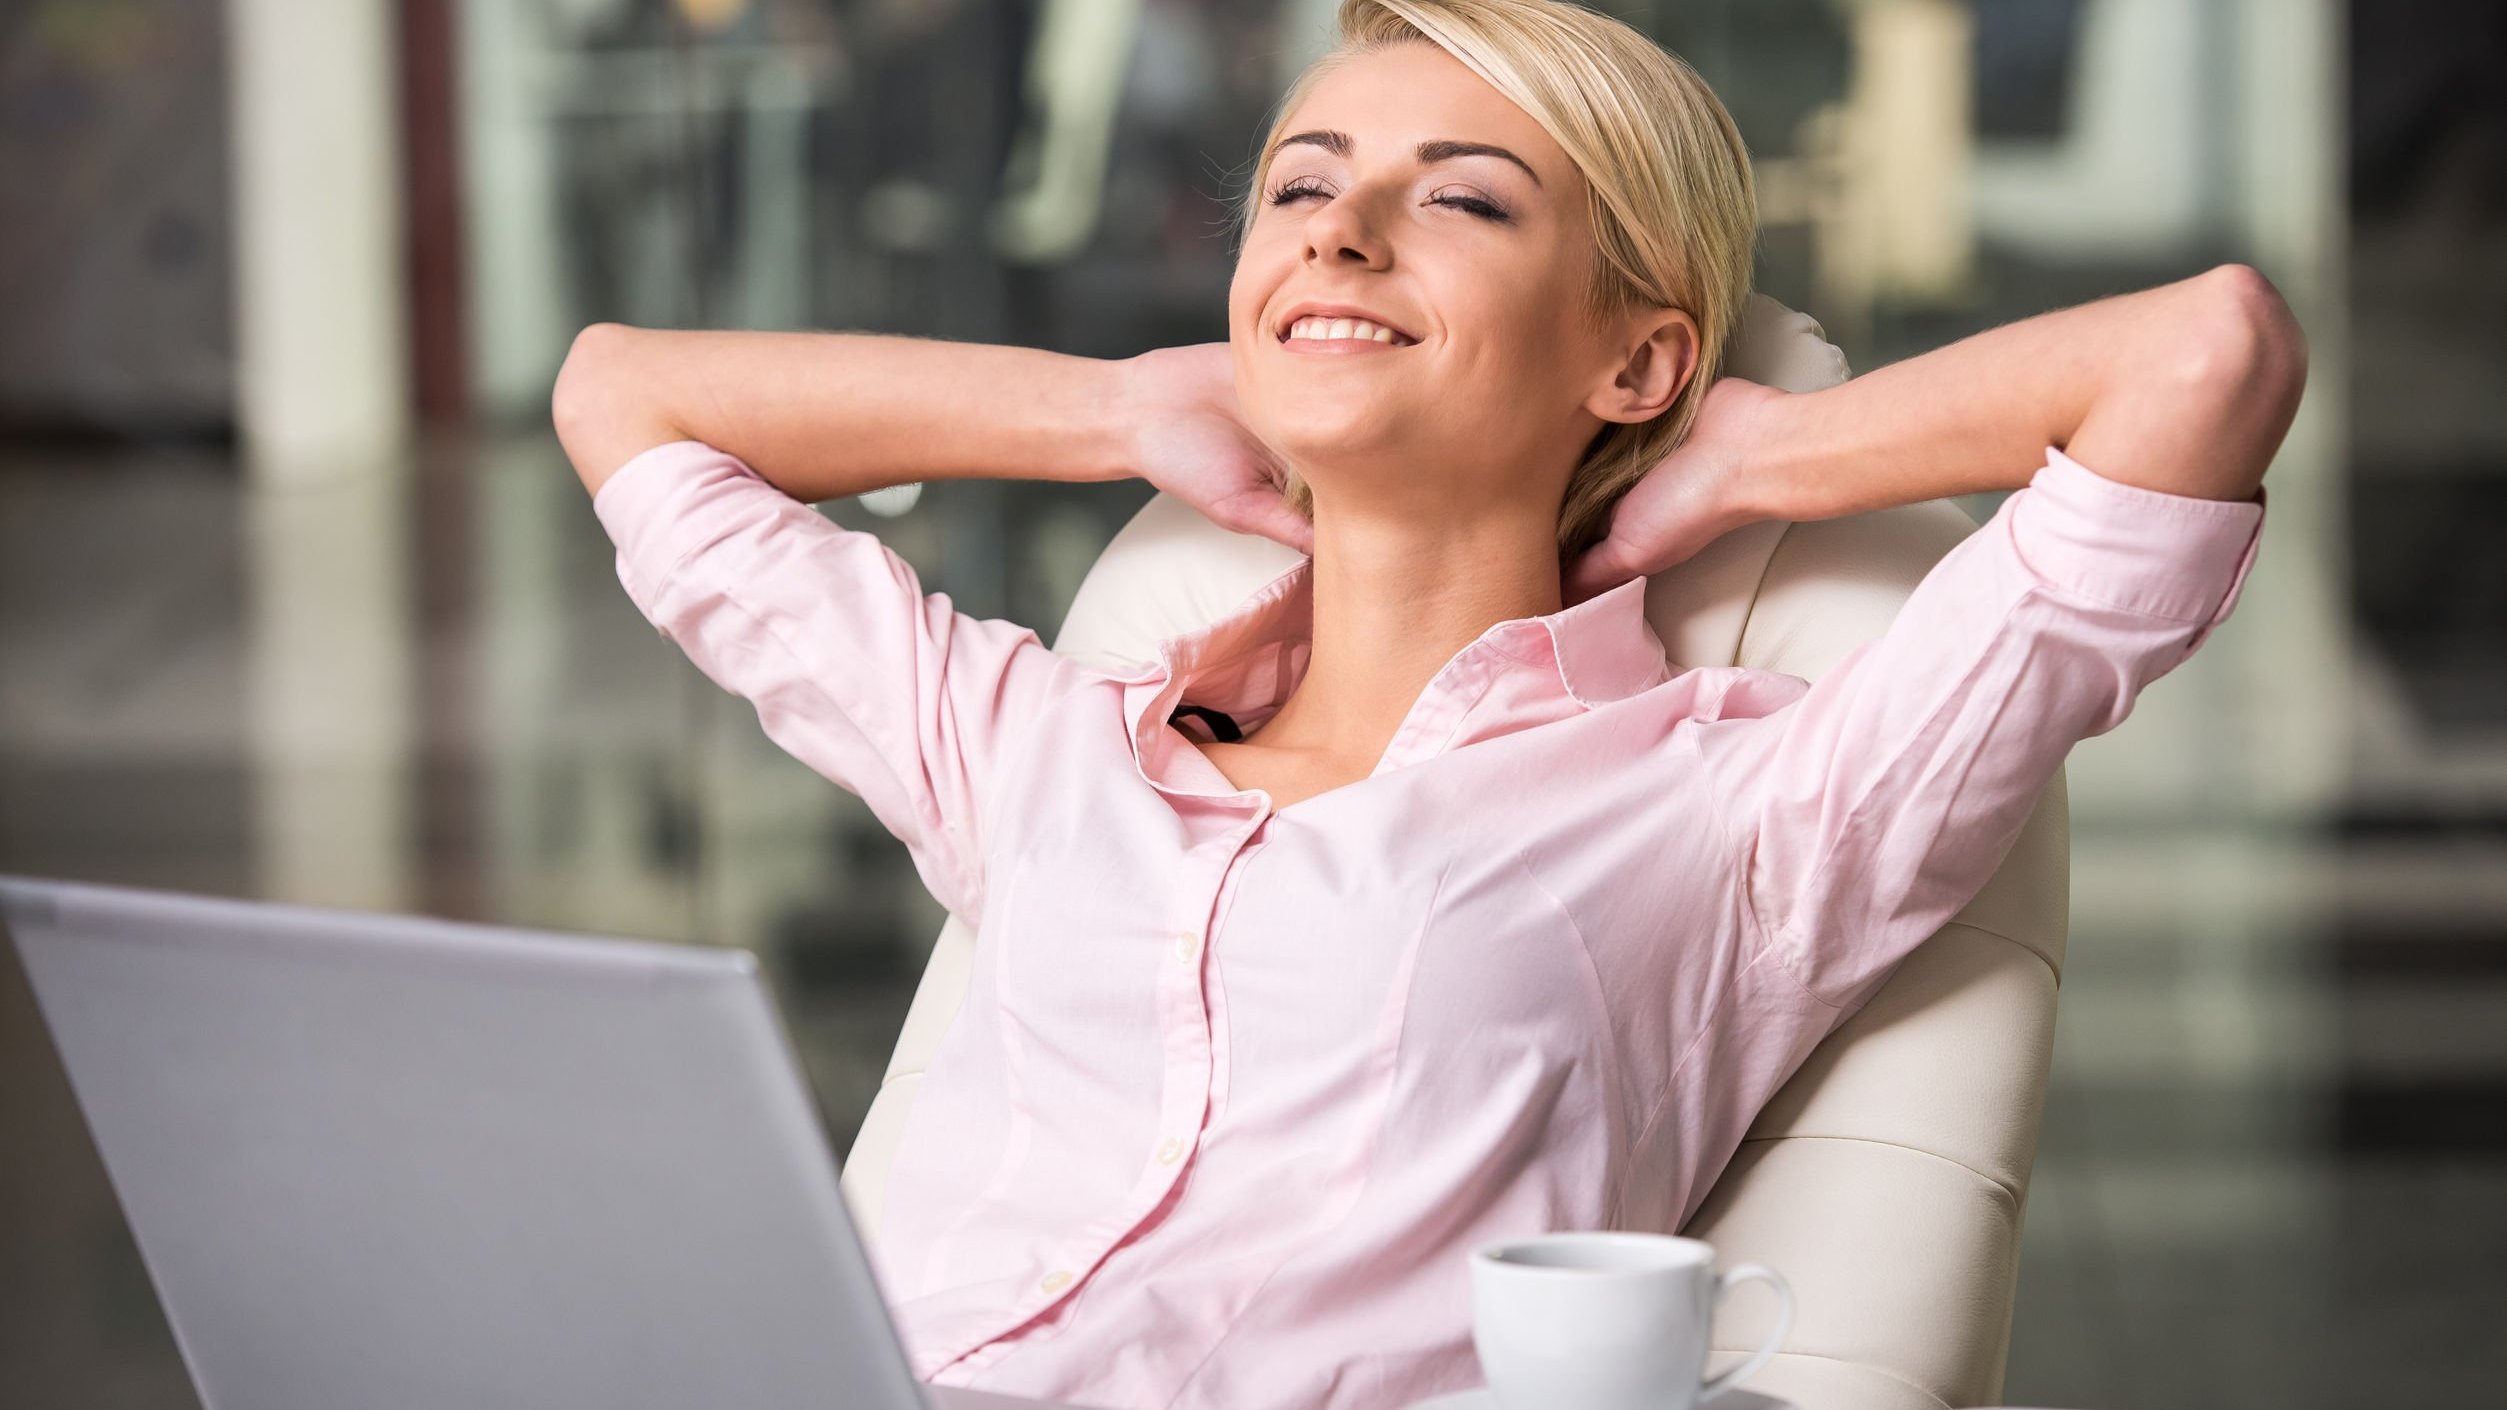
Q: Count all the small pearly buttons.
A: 3